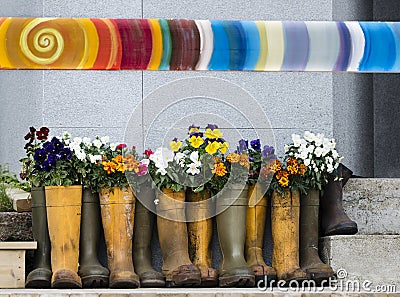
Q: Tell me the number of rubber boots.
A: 12